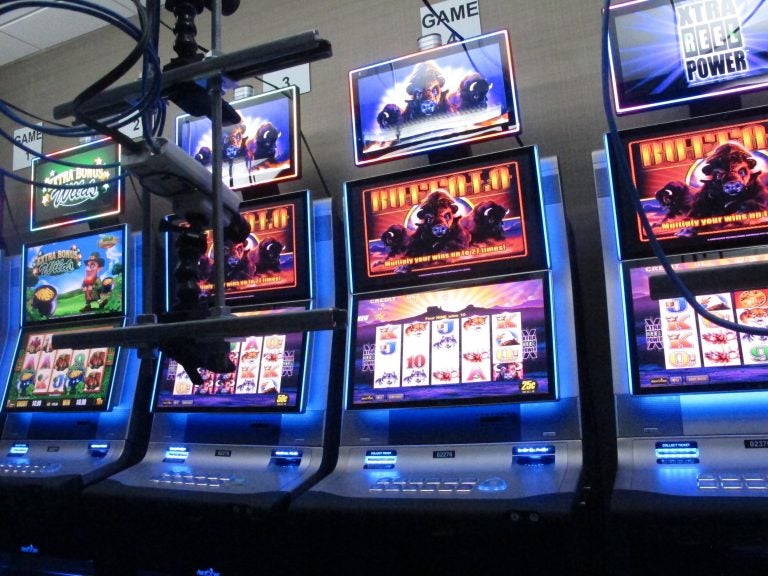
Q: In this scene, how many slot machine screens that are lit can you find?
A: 12